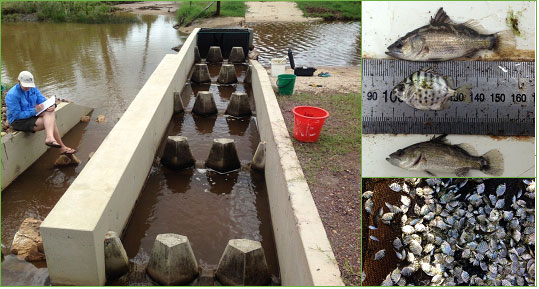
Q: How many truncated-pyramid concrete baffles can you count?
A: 15